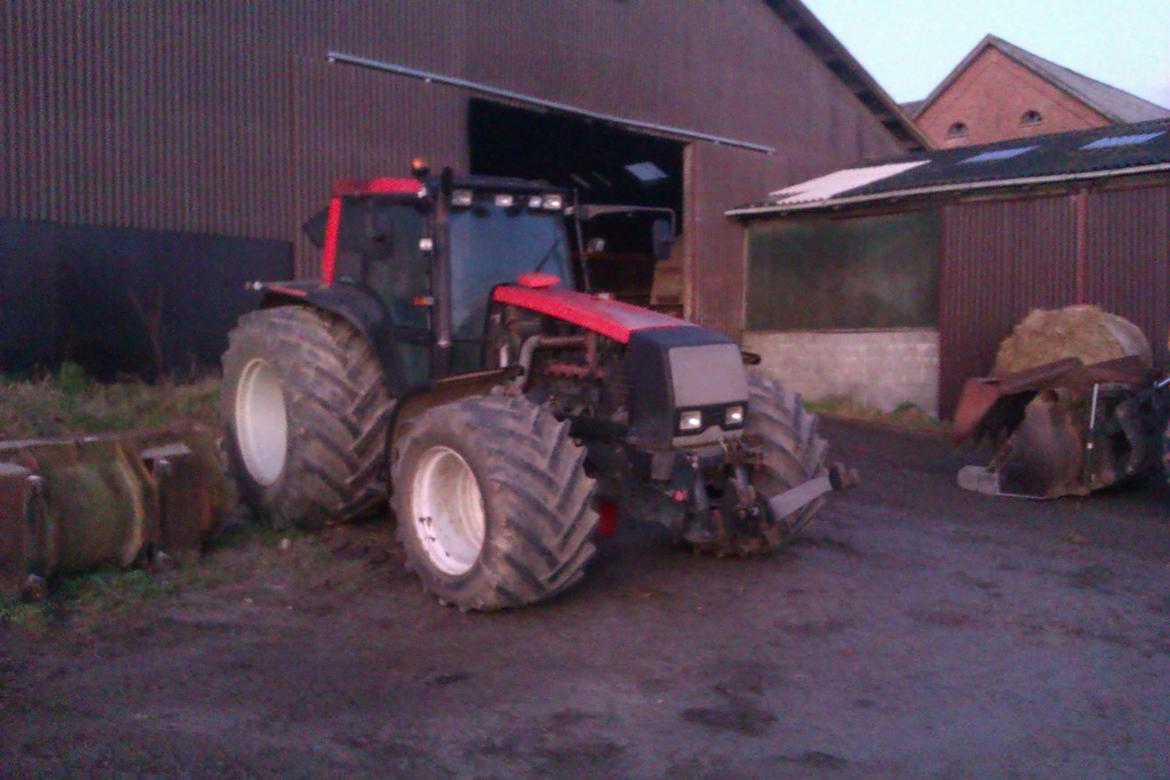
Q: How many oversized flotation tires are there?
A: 3